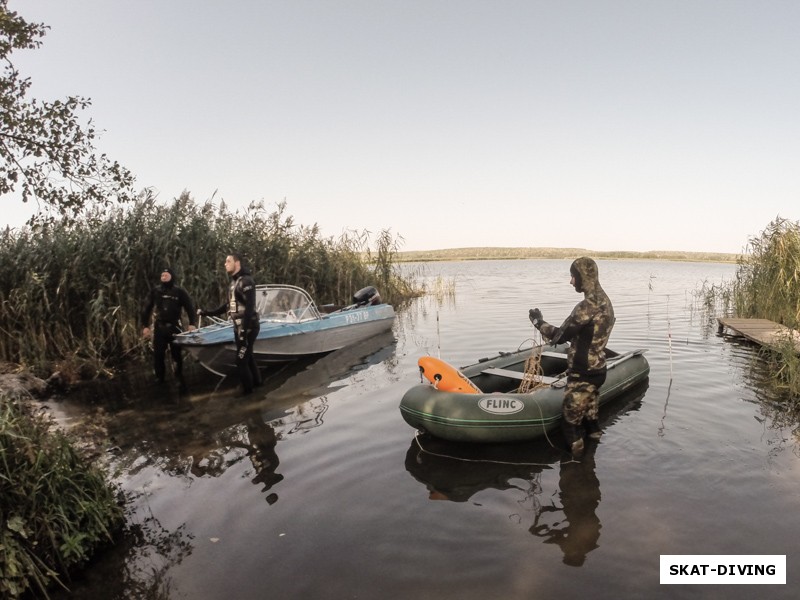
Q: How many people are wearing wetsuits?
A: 3